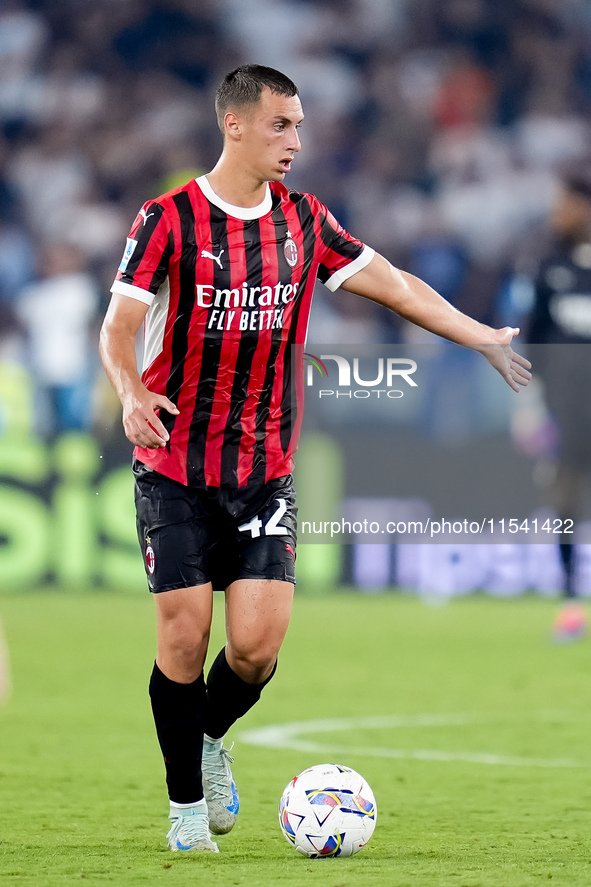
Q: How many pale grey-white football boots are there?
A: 2